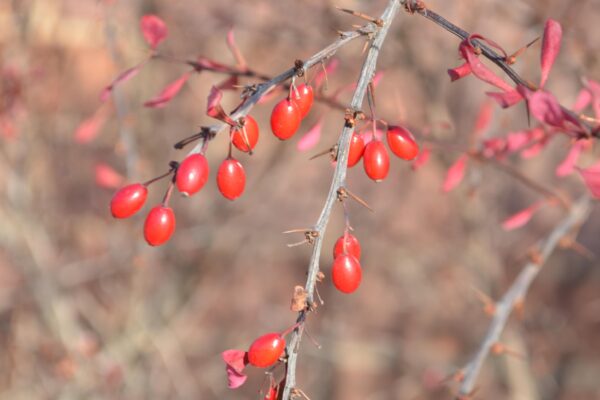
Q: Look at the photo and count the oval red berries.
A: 14